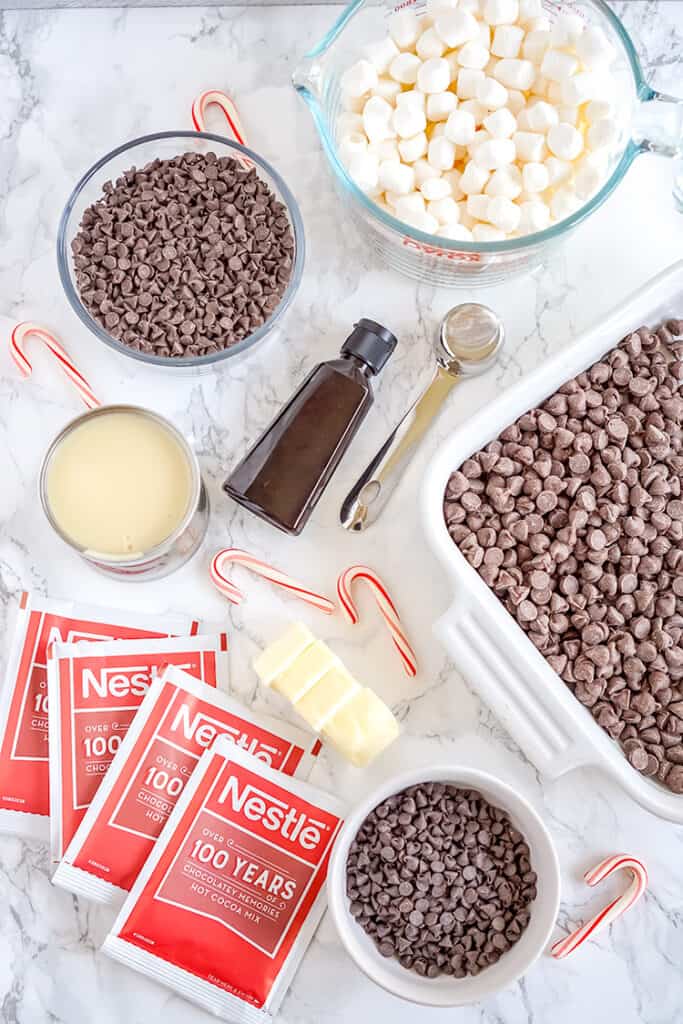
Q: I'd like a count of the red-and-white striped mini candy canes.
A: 5